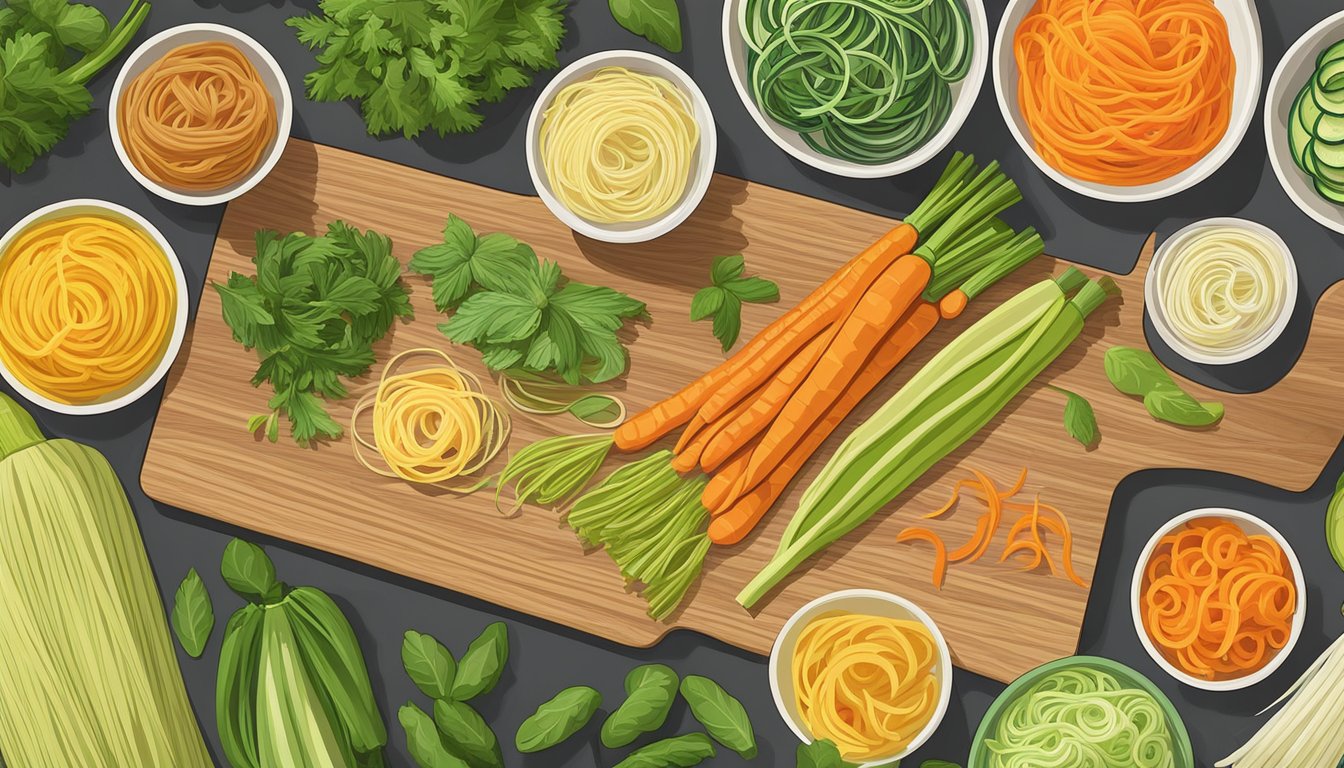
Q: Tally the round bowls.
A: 10